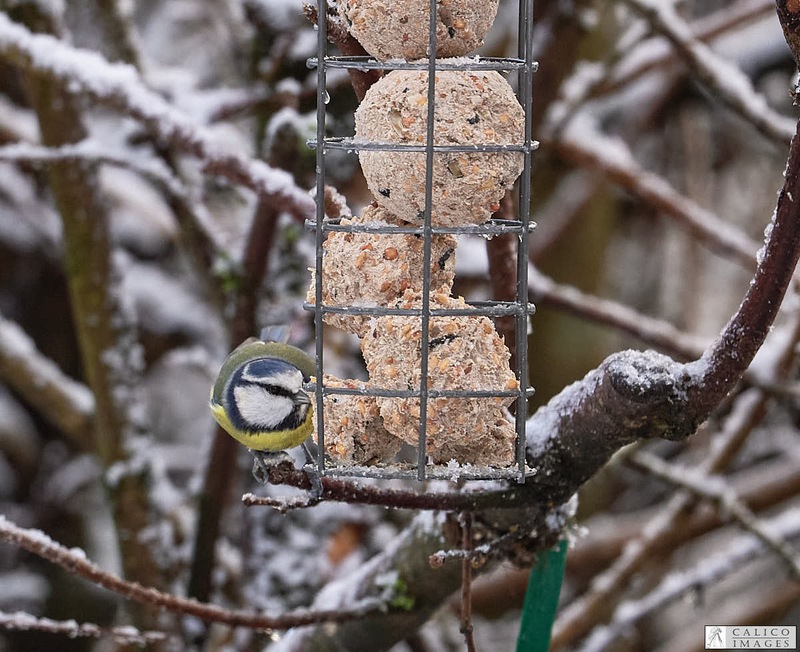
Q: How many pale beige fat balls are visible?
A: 5